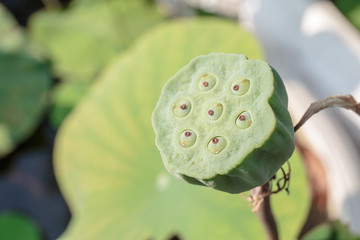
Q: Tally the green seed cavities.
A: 7